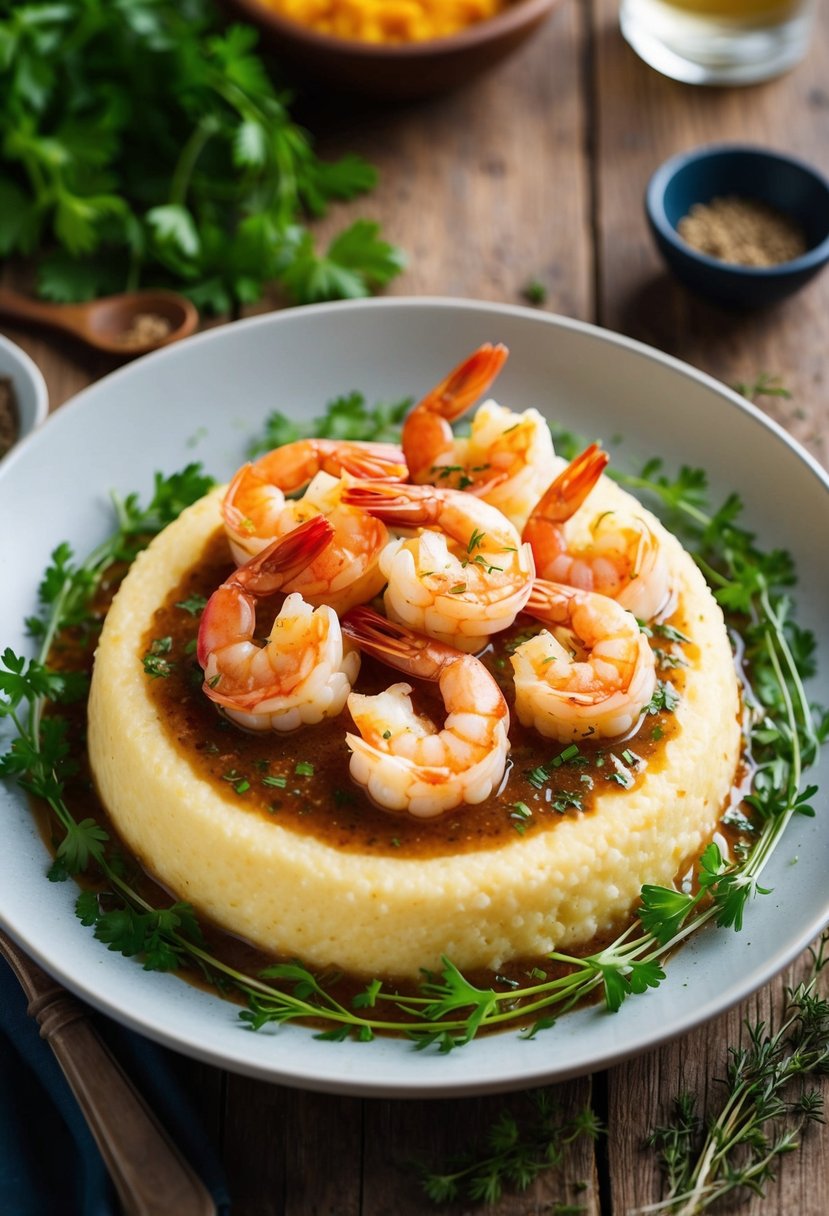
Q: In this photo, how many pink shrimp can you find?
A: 7